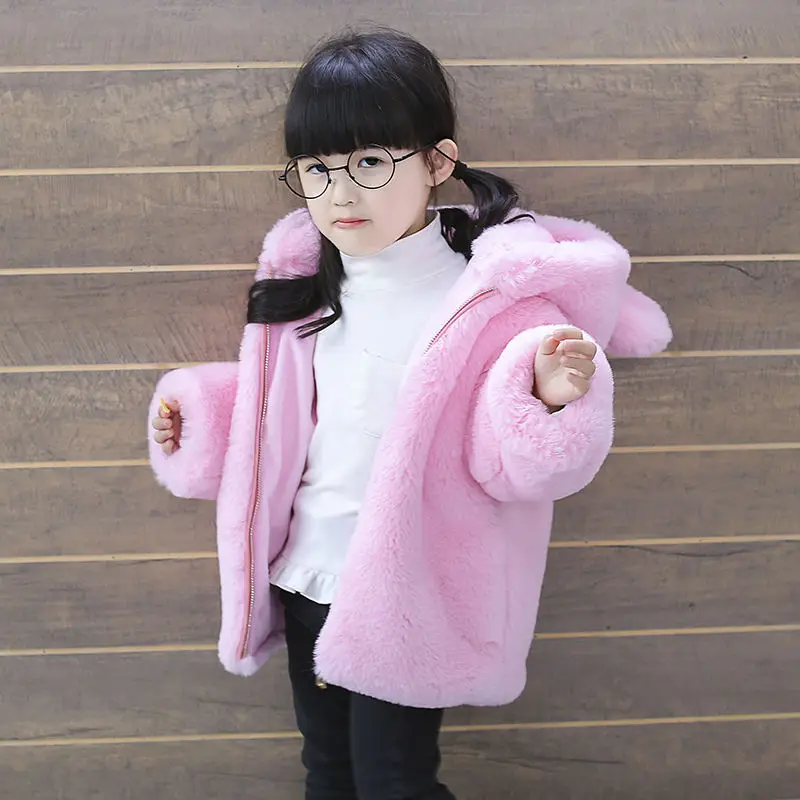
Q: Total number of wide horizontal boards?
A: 9